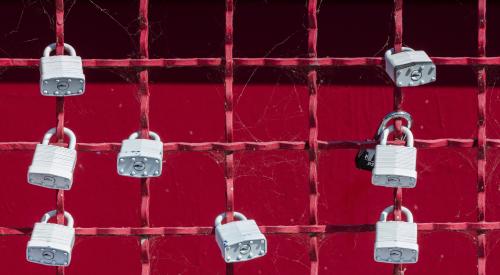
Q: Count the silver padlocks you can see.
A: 8